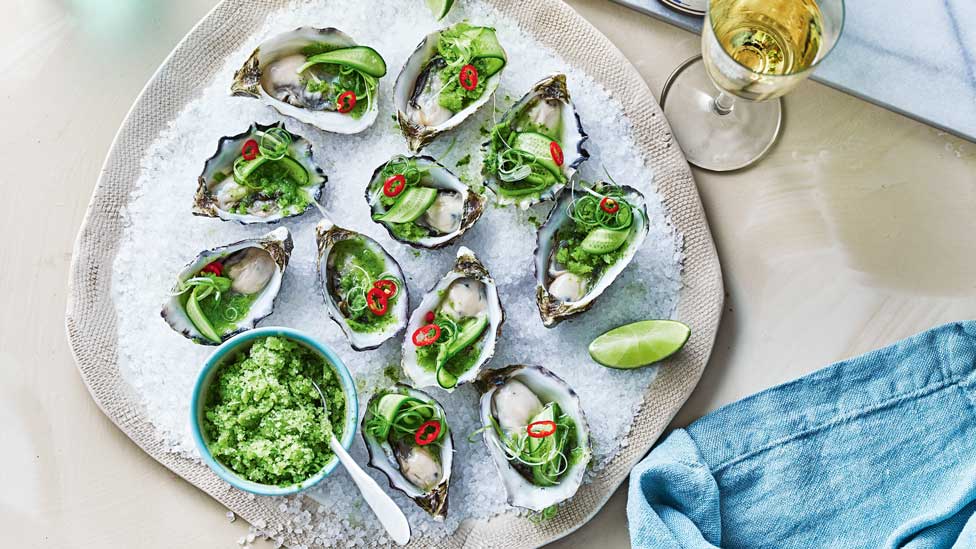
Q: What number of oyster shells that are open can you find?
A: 11